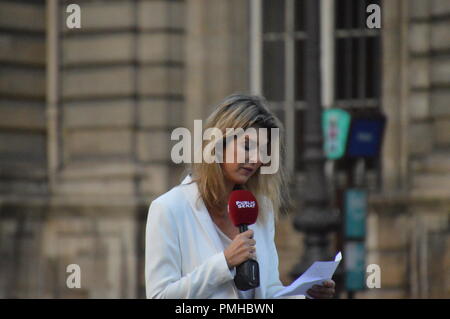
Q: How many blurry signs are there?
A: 4